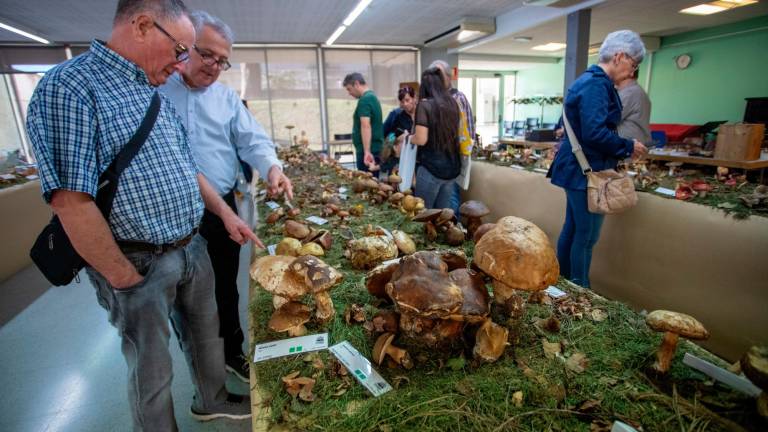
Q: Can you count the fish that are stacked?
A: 0